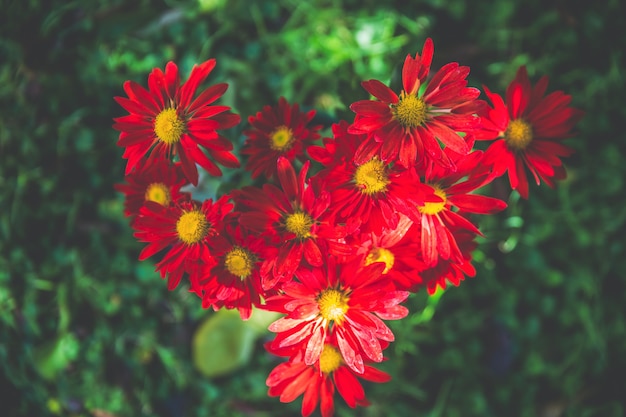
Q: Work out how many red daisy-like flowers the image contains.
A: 13